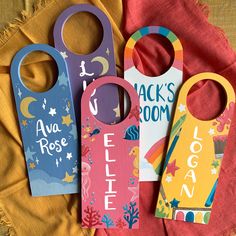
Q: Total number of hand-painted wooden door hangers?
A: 5